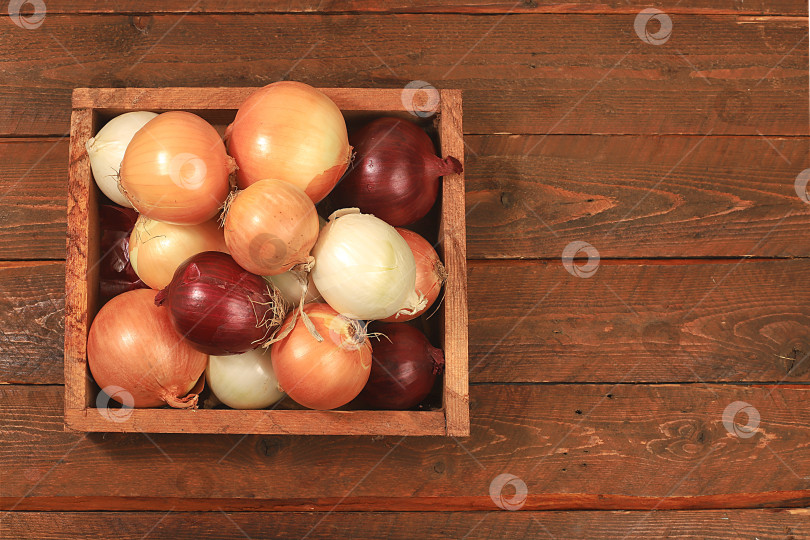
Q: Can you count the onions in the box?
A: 15